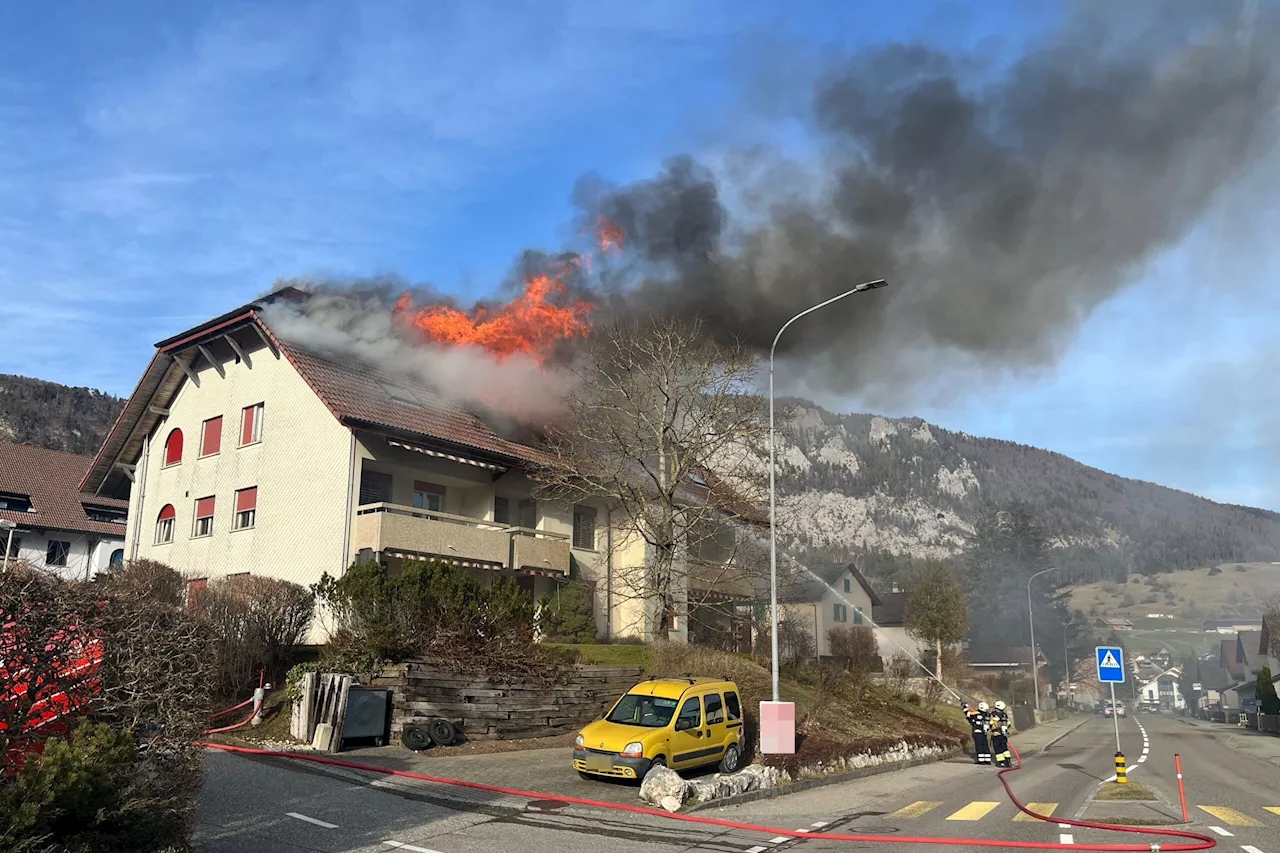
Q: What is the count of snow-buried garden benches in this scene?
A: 0